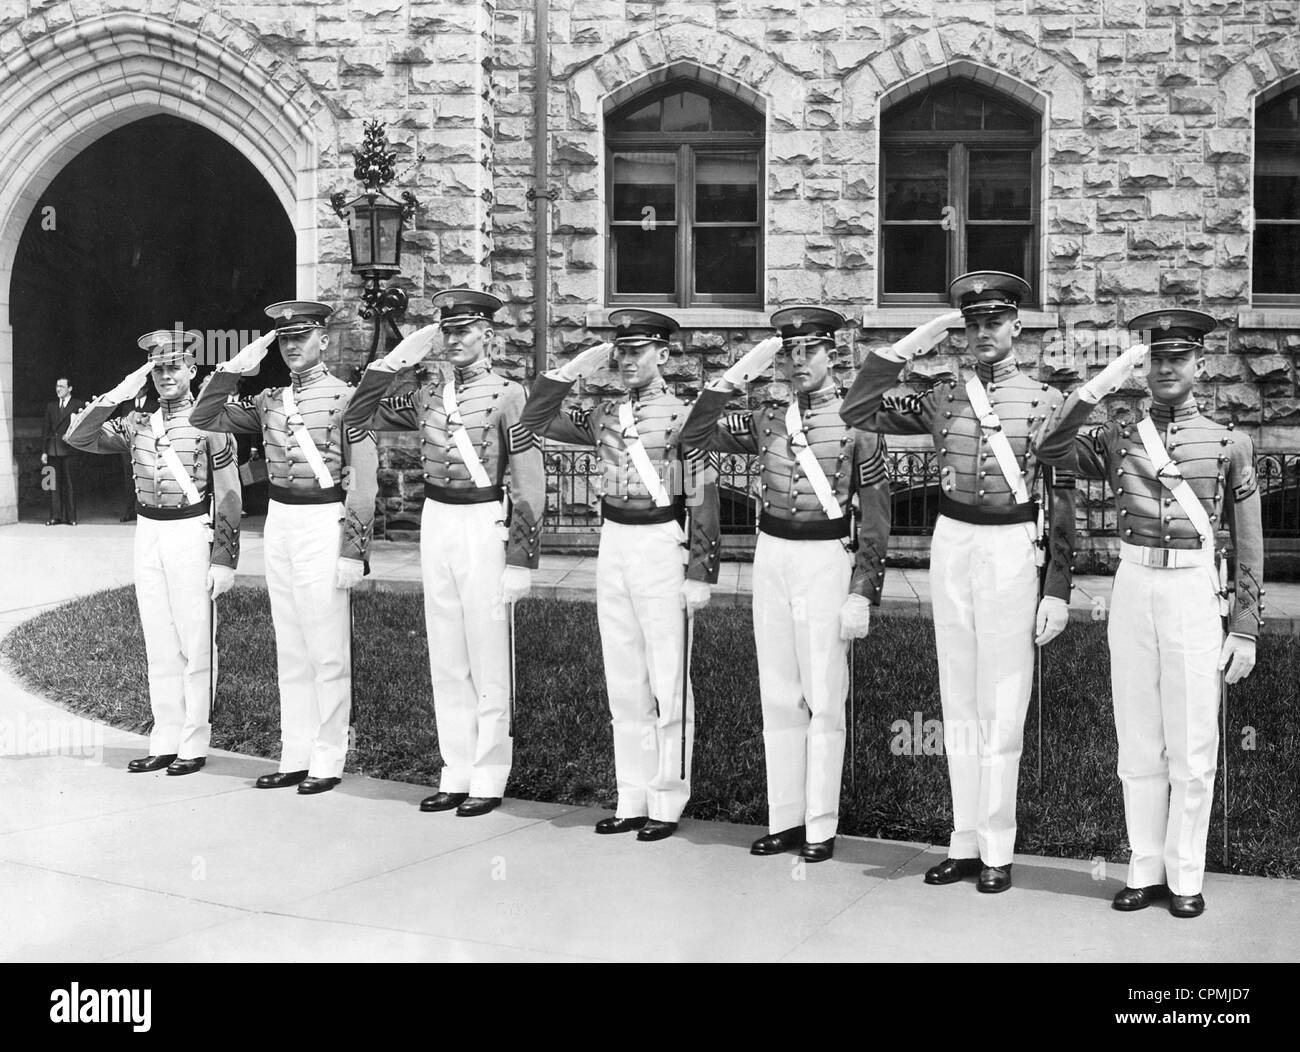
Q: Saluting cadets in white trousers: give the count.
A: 7